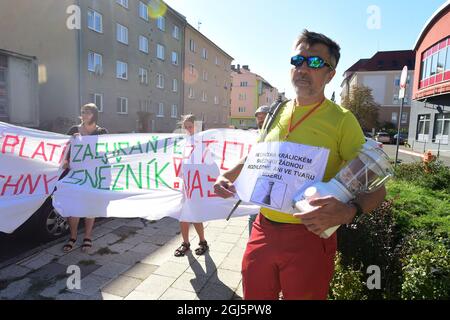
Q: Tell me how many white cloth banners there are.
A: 3